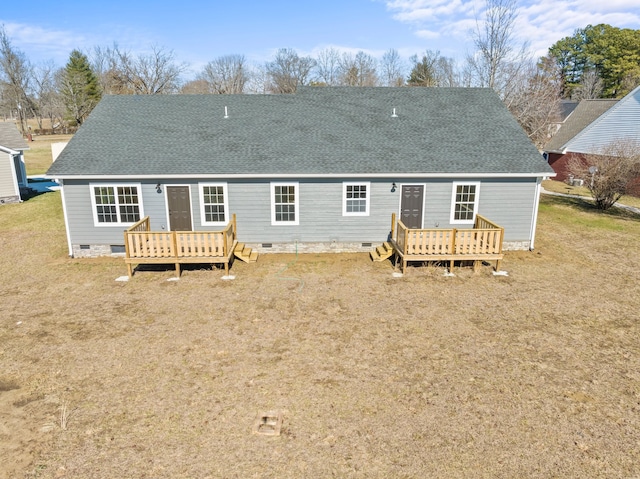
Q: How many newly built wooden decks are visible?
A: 2